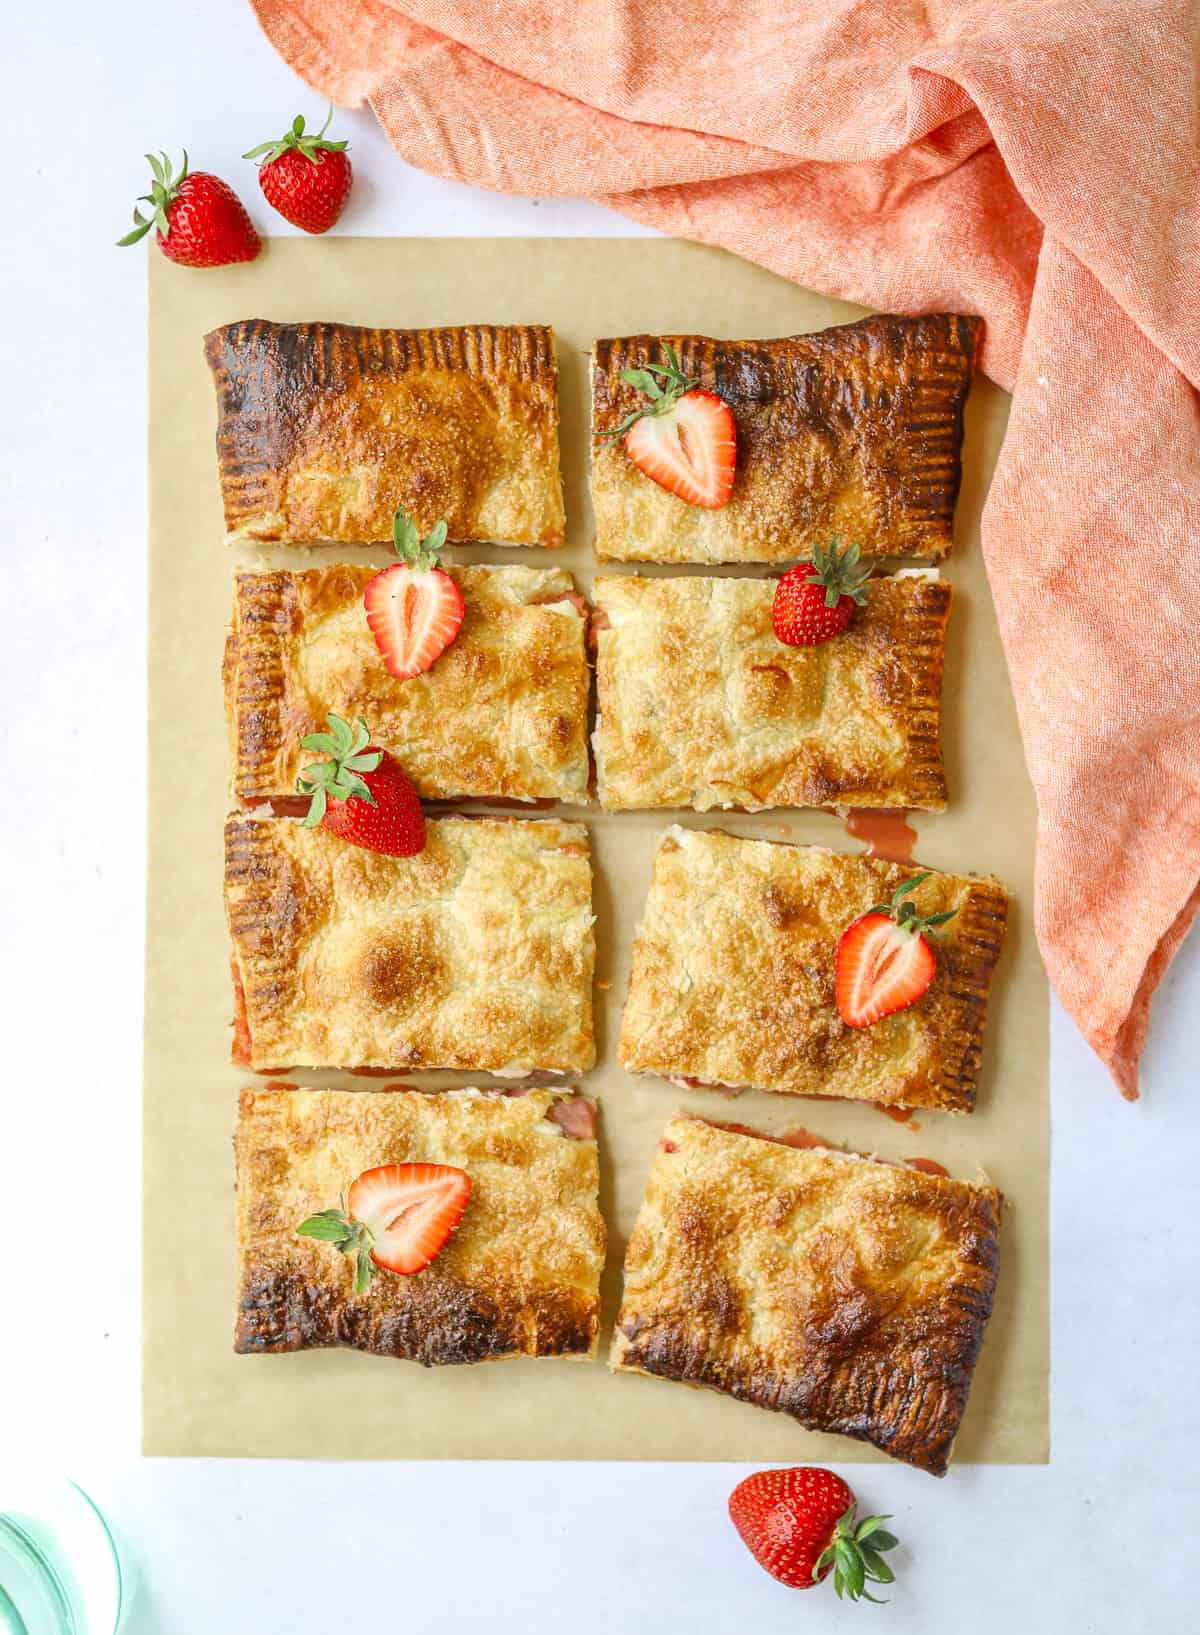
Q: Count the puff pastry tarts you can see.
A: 8